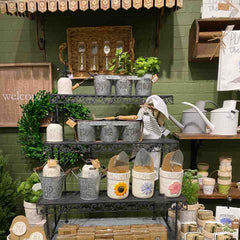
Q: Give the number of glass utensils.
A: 0